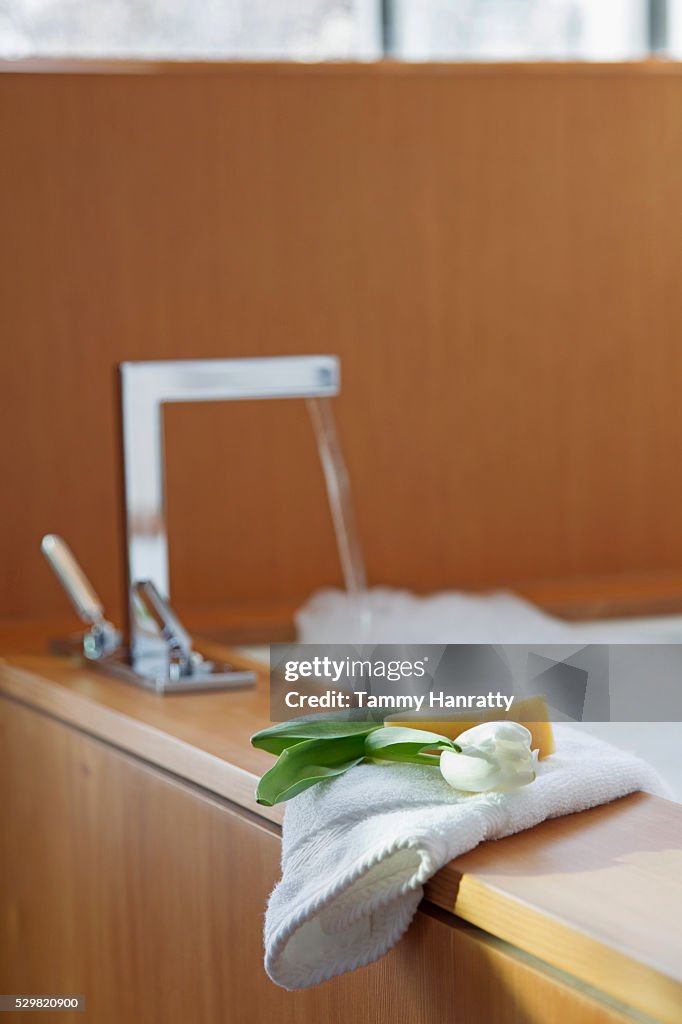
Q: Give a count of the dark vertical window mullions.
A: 2